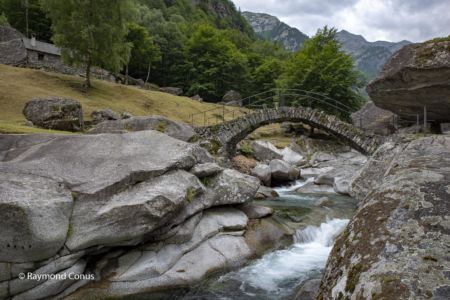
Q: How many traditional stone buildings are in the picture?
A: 1